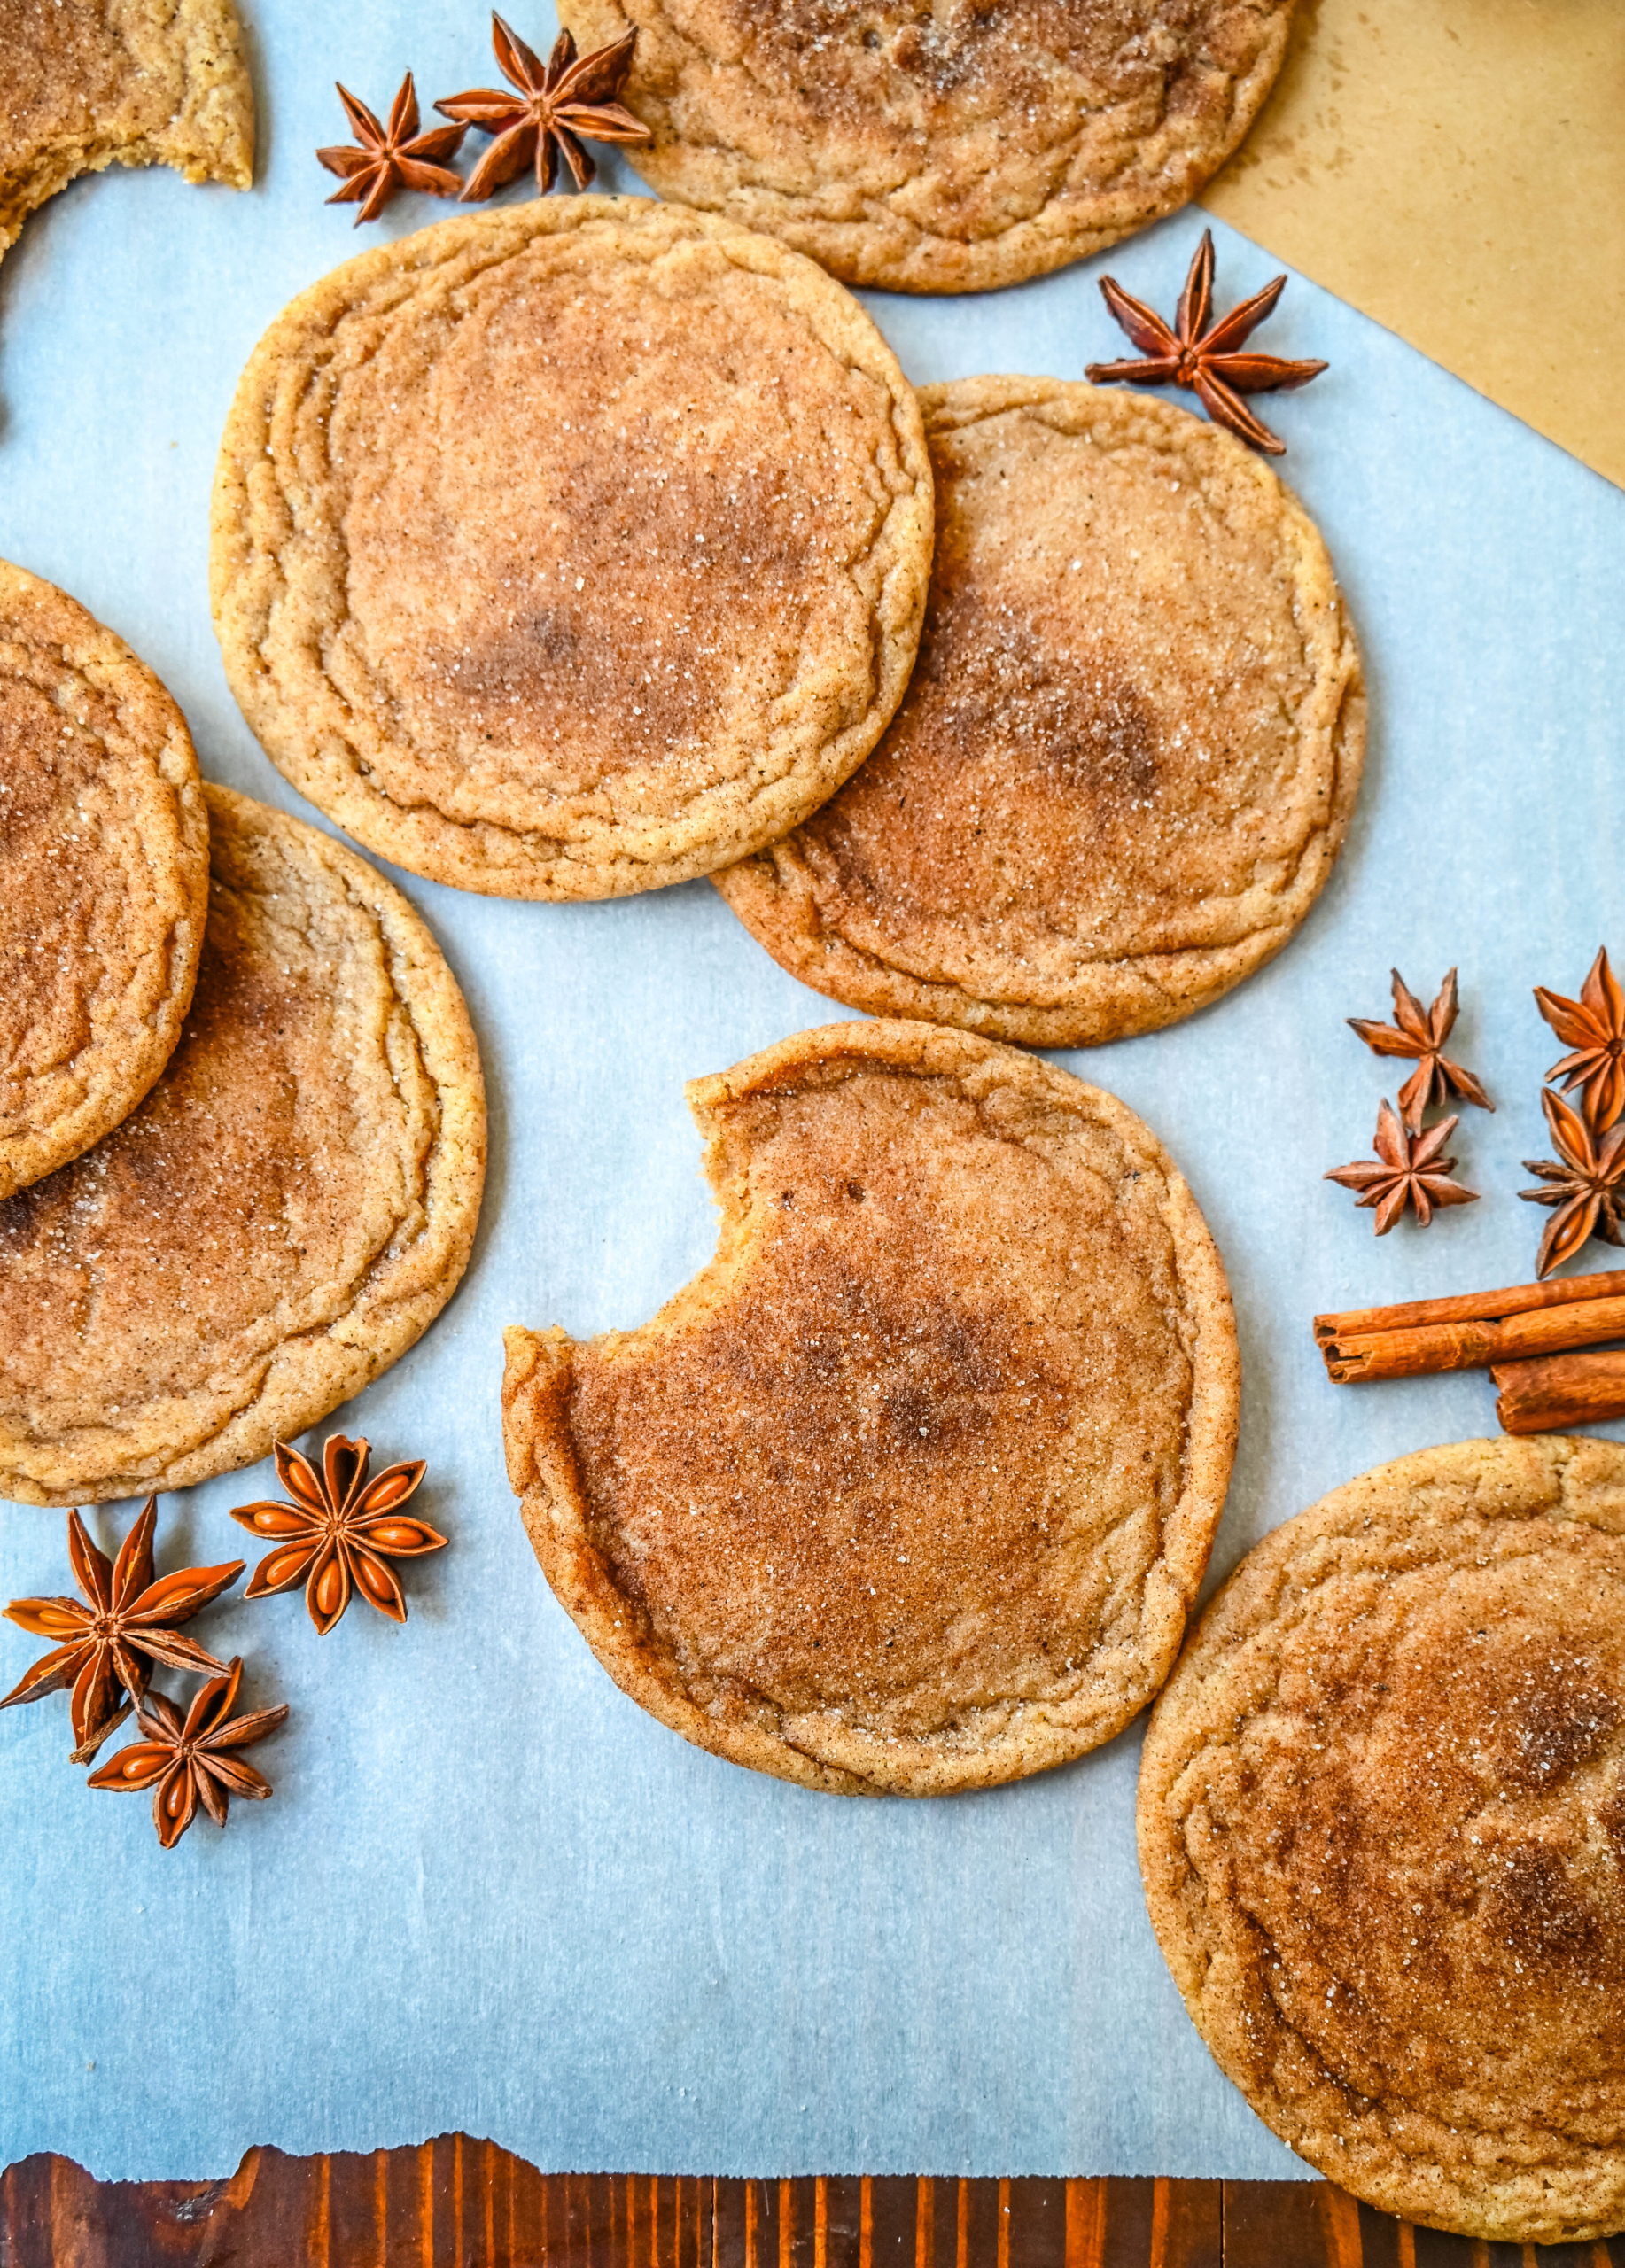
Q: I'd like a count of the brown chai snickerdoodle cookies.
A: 8